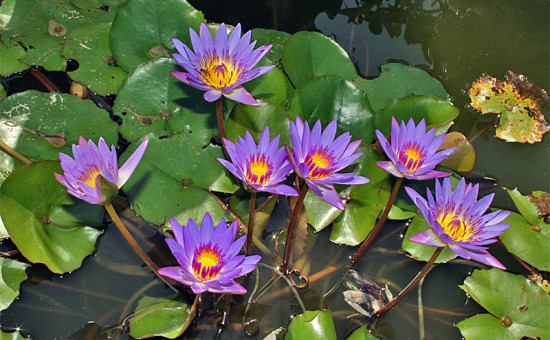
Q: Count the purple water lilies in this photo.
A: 7